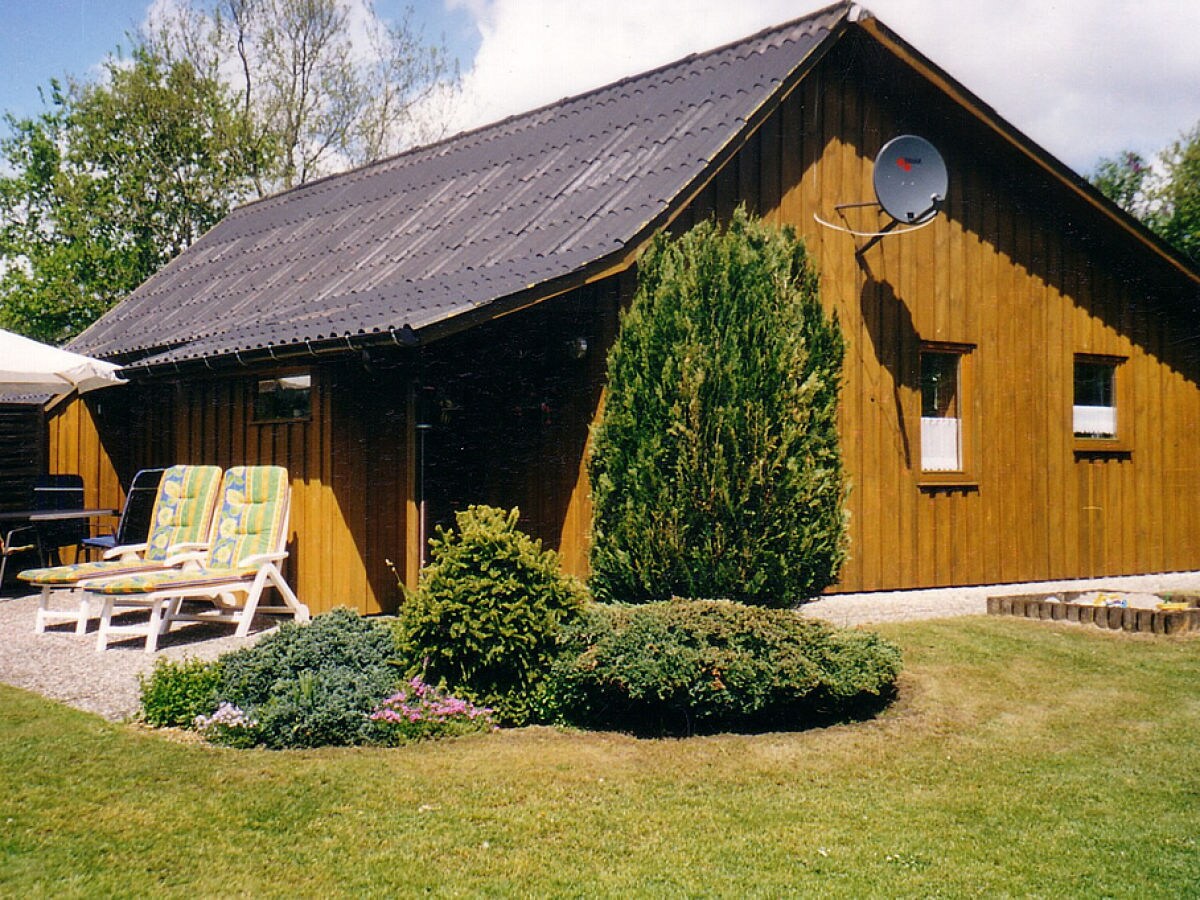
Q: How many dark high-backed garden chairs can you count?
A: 2